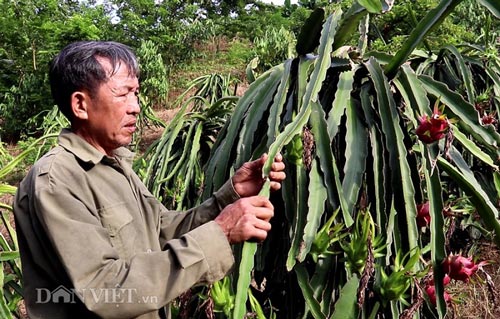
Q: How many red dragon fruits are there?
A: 5